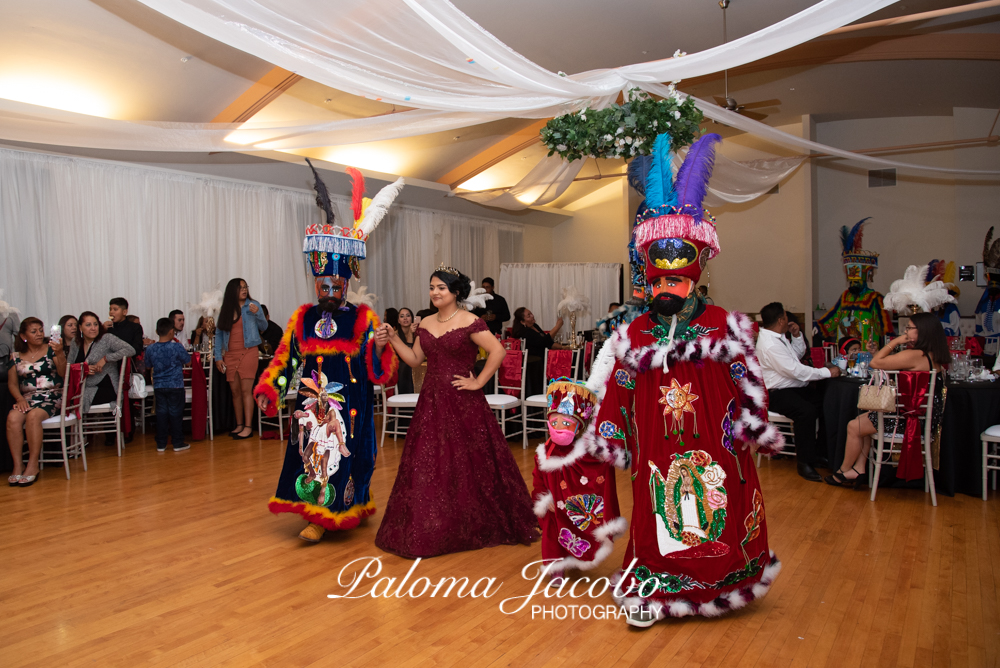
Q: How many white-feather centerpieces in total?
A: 6